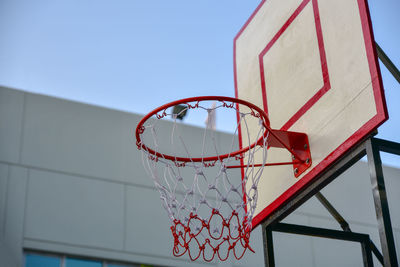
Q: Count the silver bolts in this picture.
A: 4